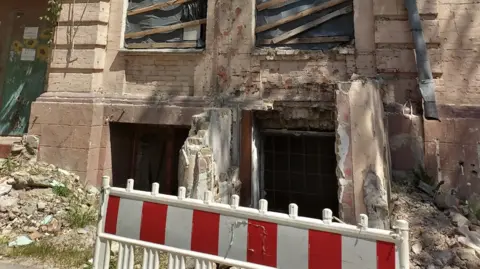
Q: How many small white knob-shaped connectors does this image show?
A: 9